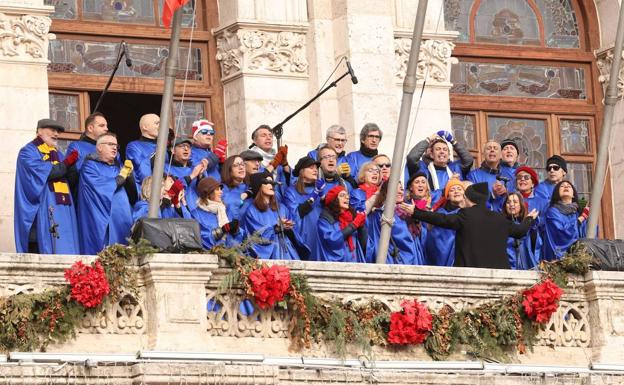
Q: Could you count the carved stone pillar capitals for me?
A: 4